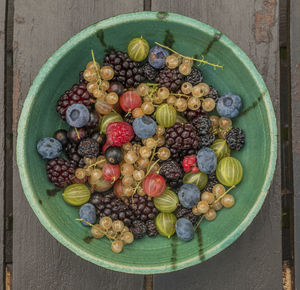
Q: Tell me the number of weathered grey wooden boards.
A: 4